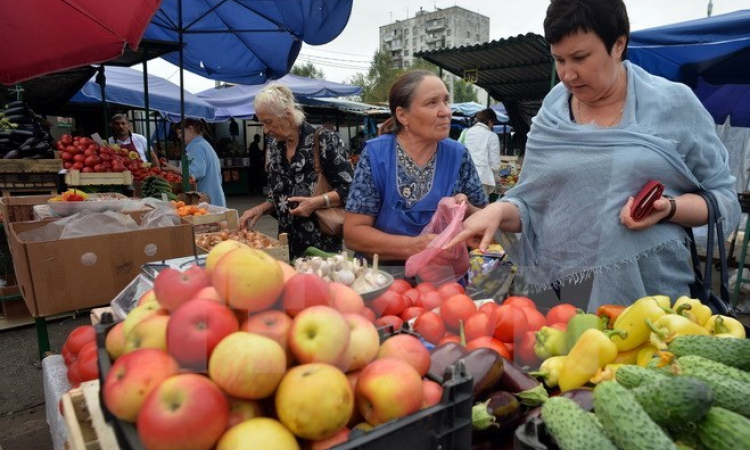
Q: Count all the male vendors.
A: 1